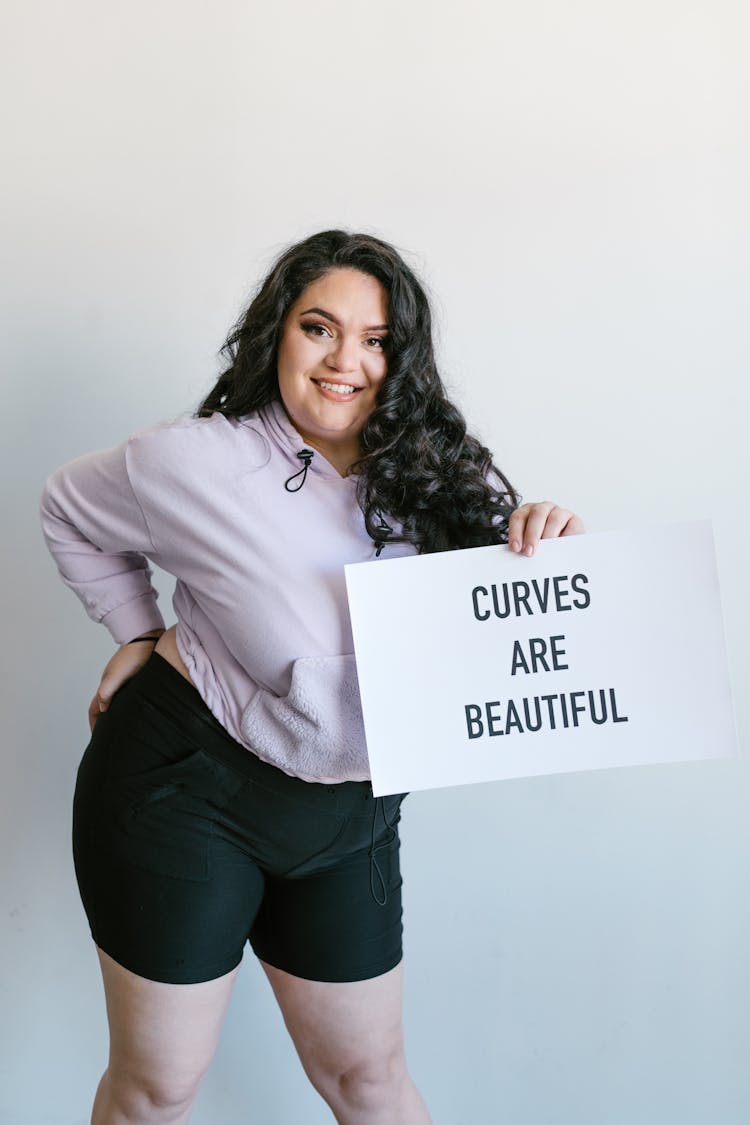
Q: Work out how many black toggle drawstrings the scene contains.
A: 2